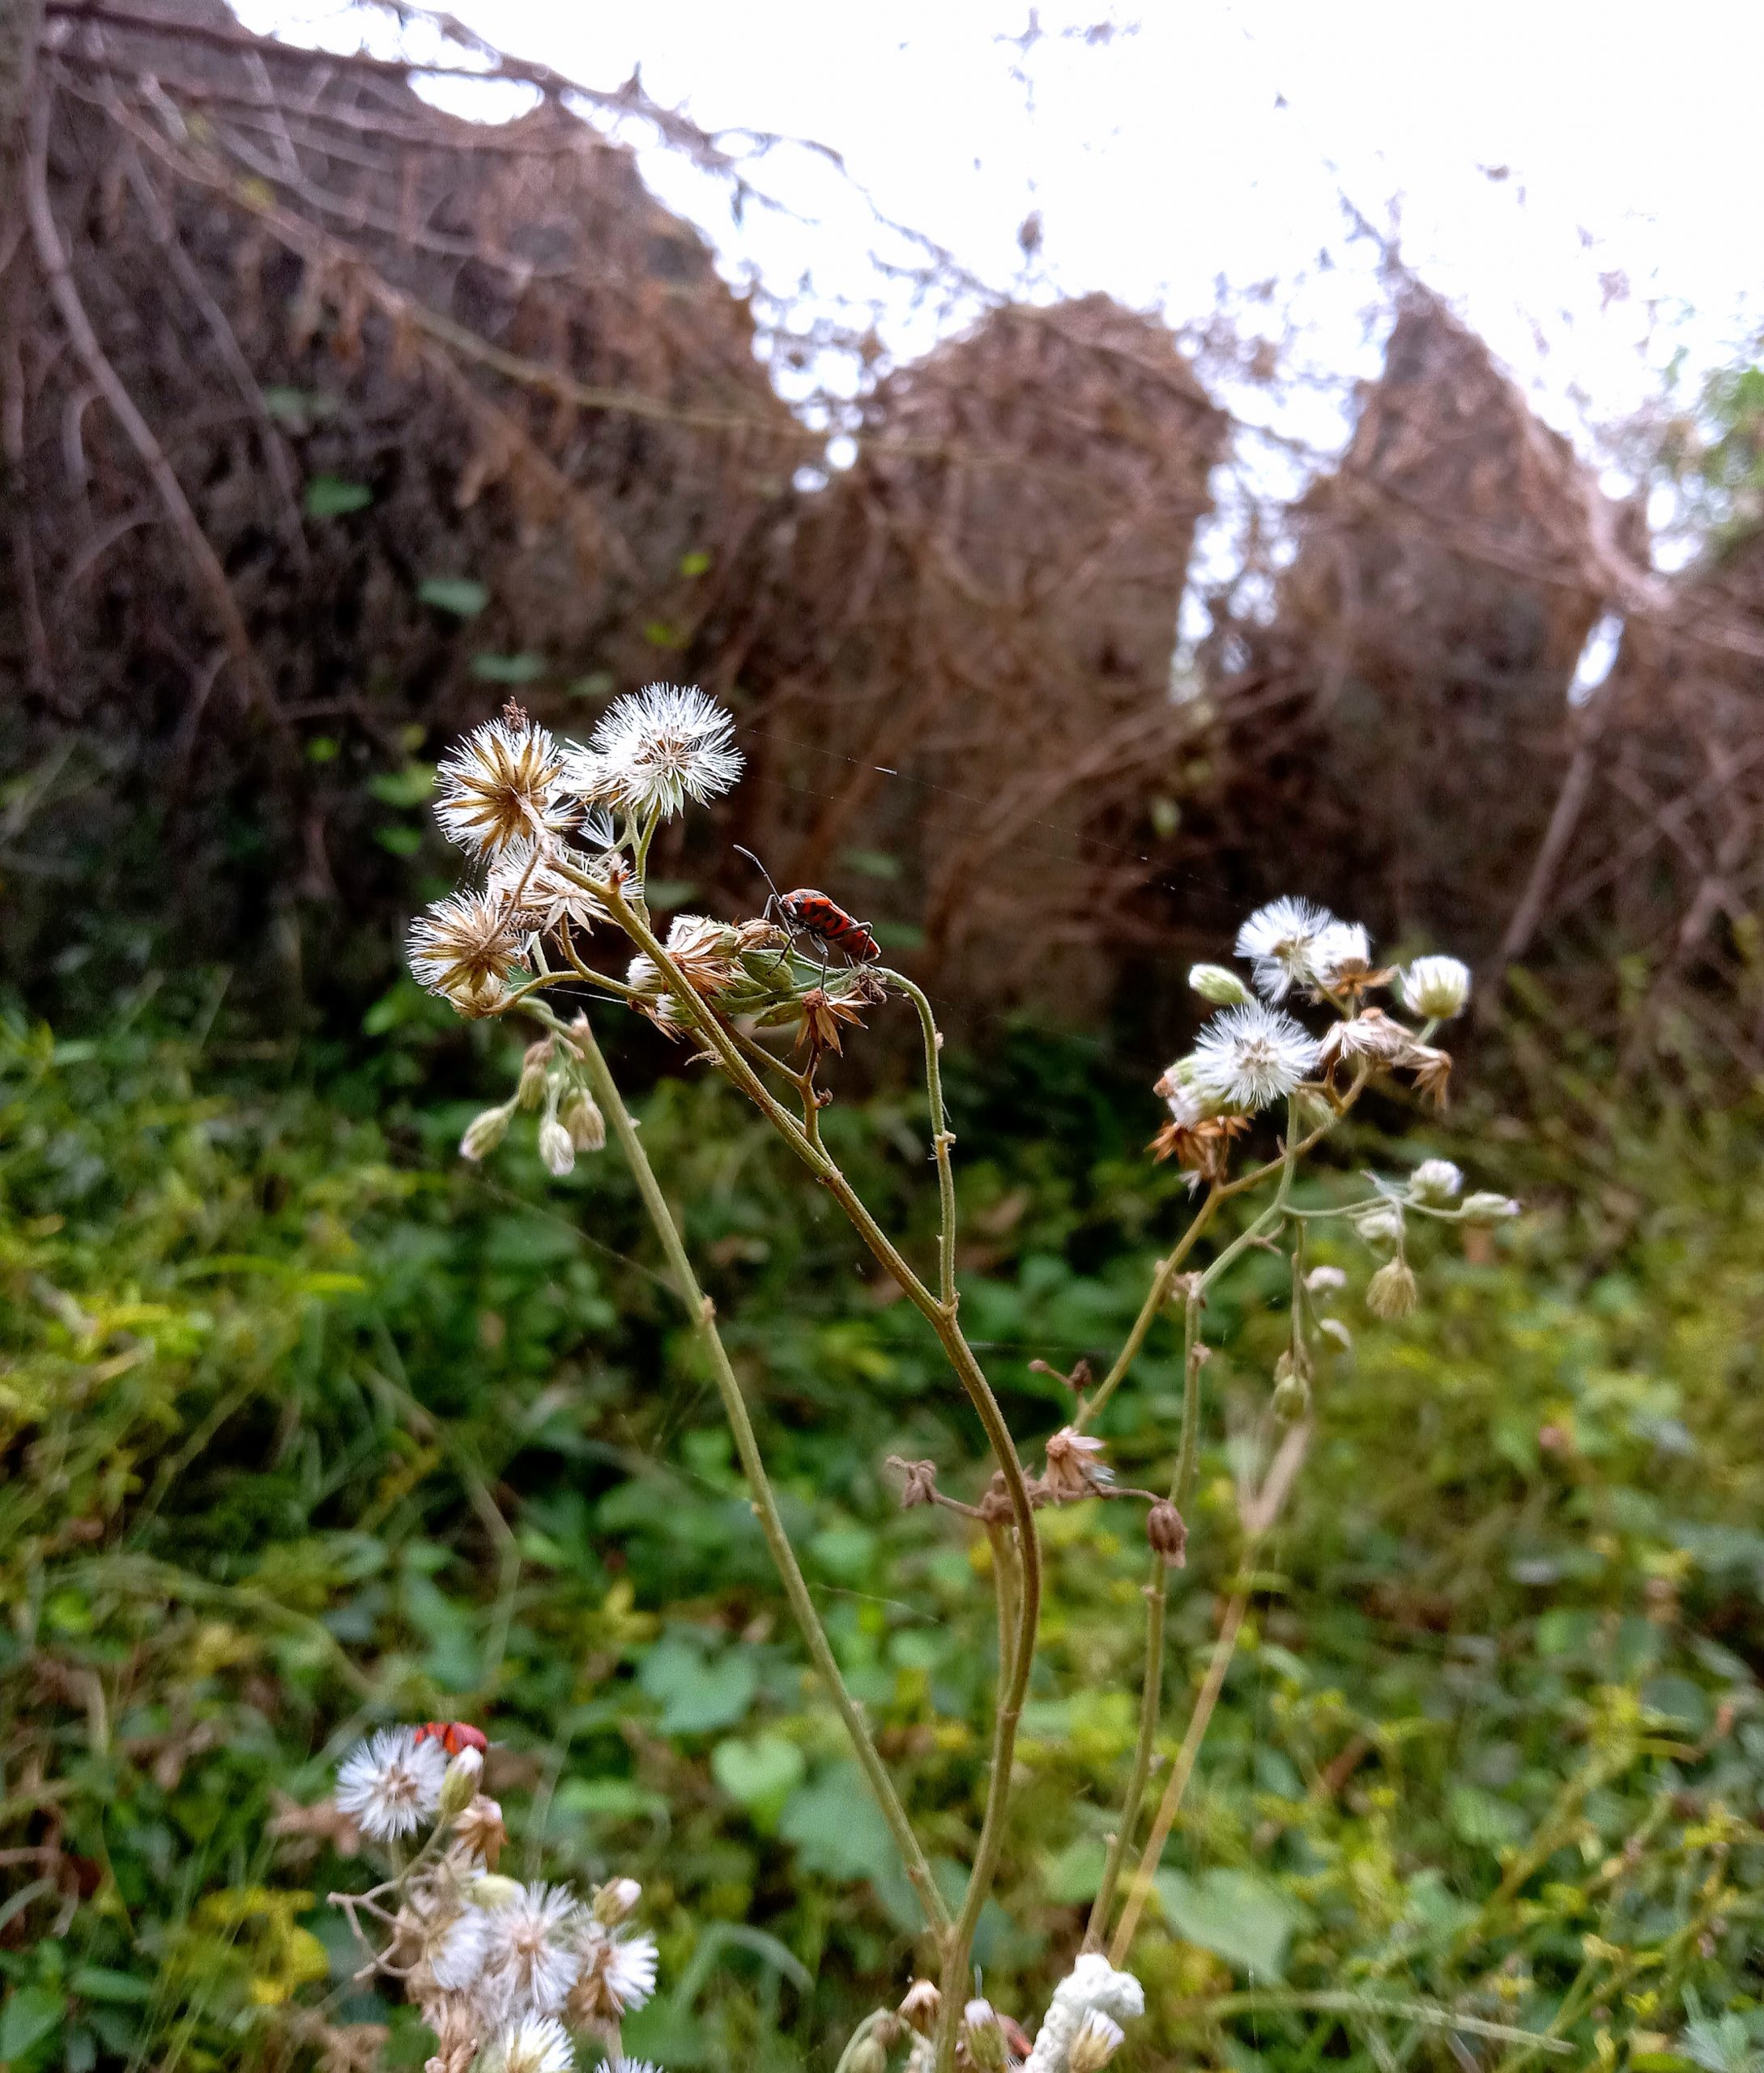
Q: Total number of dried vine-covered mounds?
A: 3